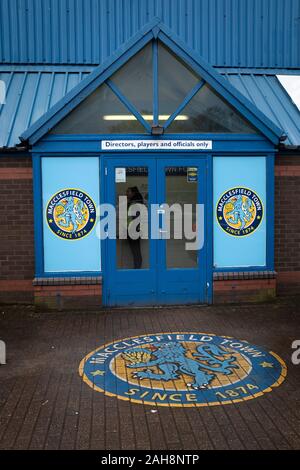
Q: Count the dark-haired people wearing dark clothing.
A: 1